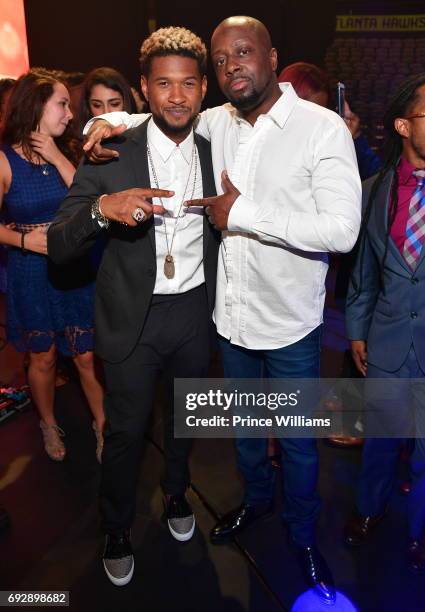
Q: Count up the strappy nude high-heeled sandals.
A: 2